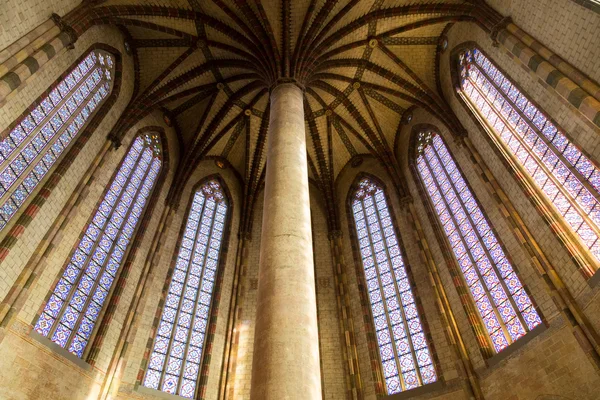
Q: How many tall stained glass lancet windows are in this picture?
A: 6